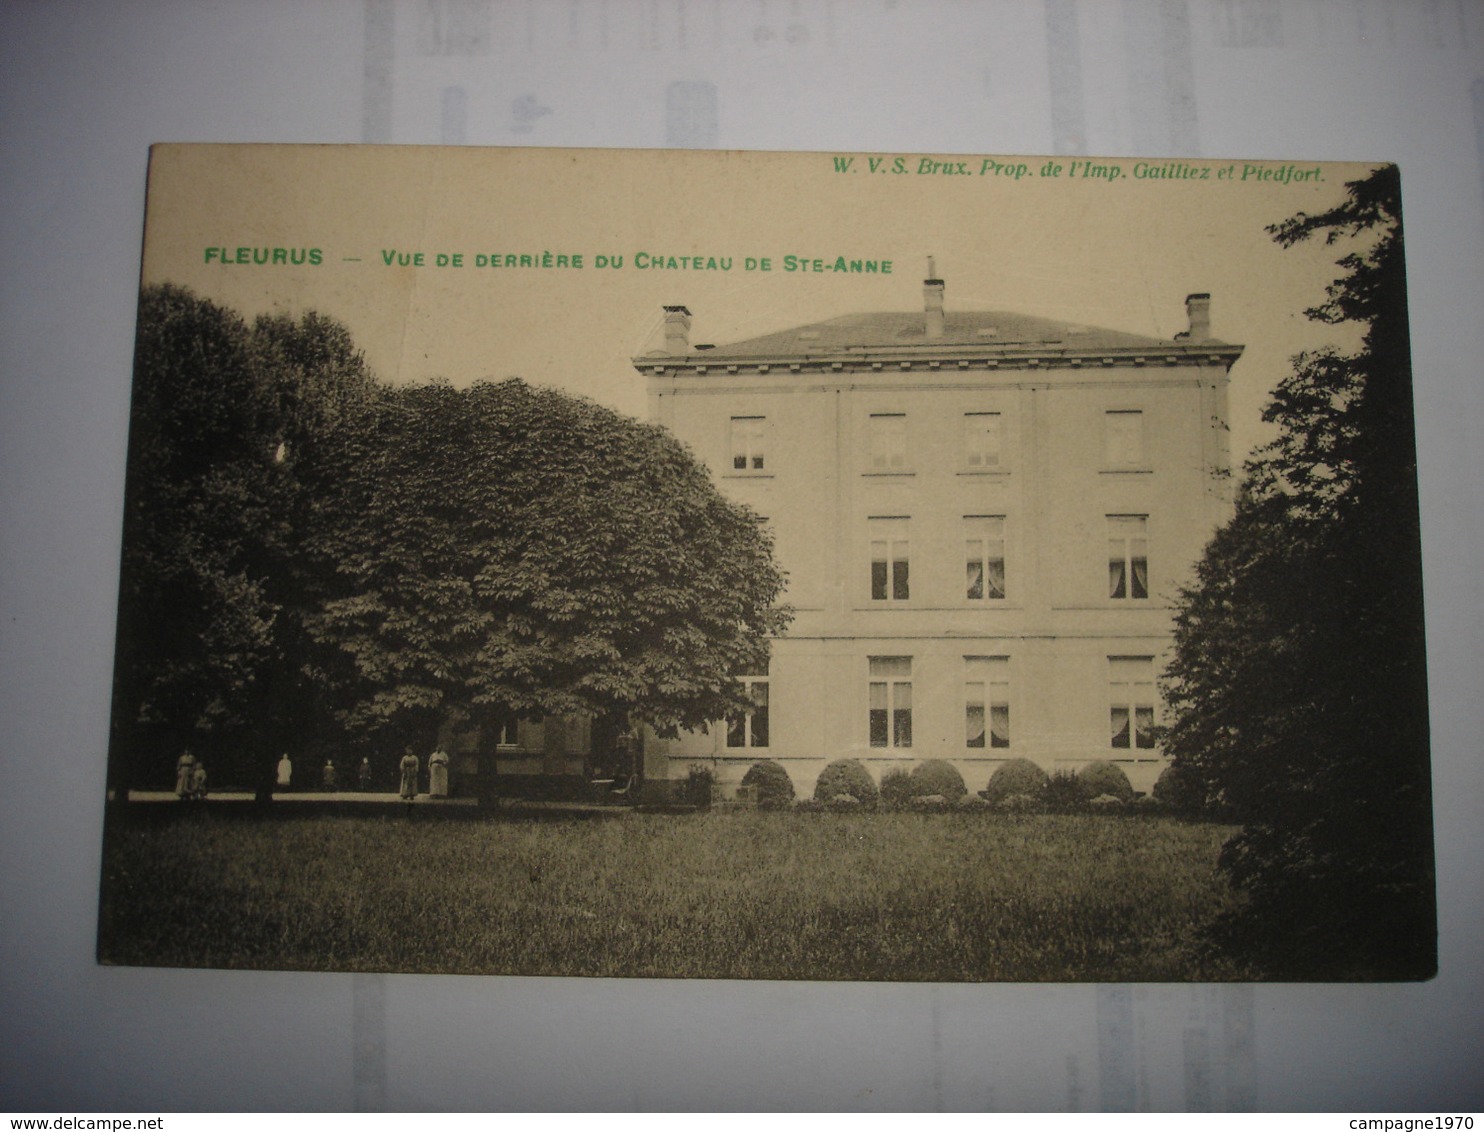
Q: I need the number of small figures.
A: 7